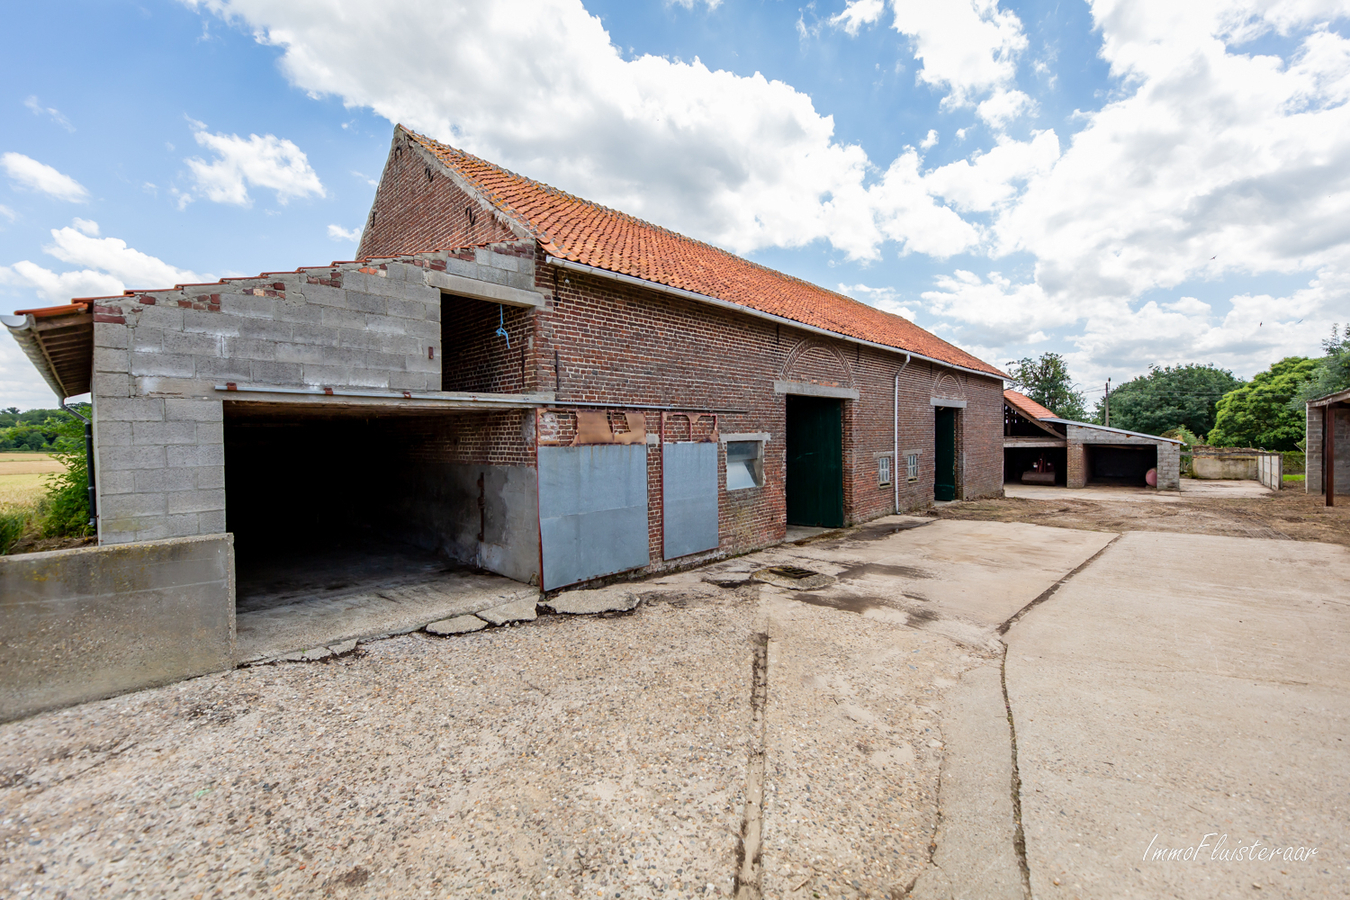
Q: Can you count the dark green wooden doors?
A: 2